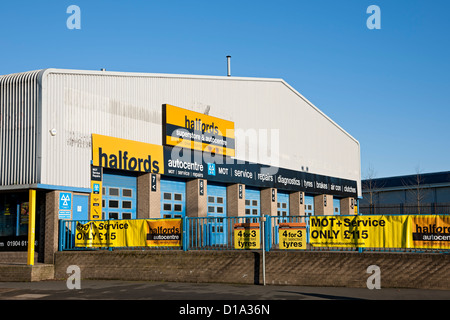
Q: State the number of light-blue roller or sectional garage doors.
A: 7